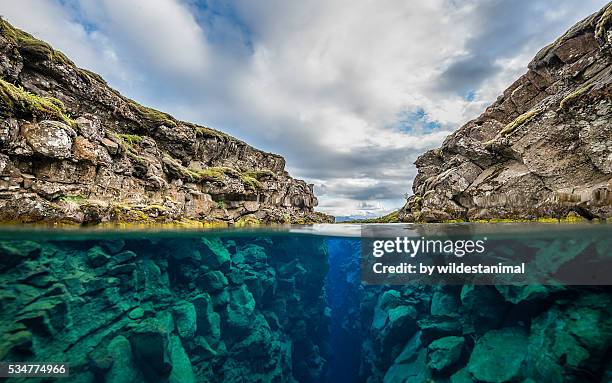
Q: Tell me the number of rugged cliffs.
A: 2